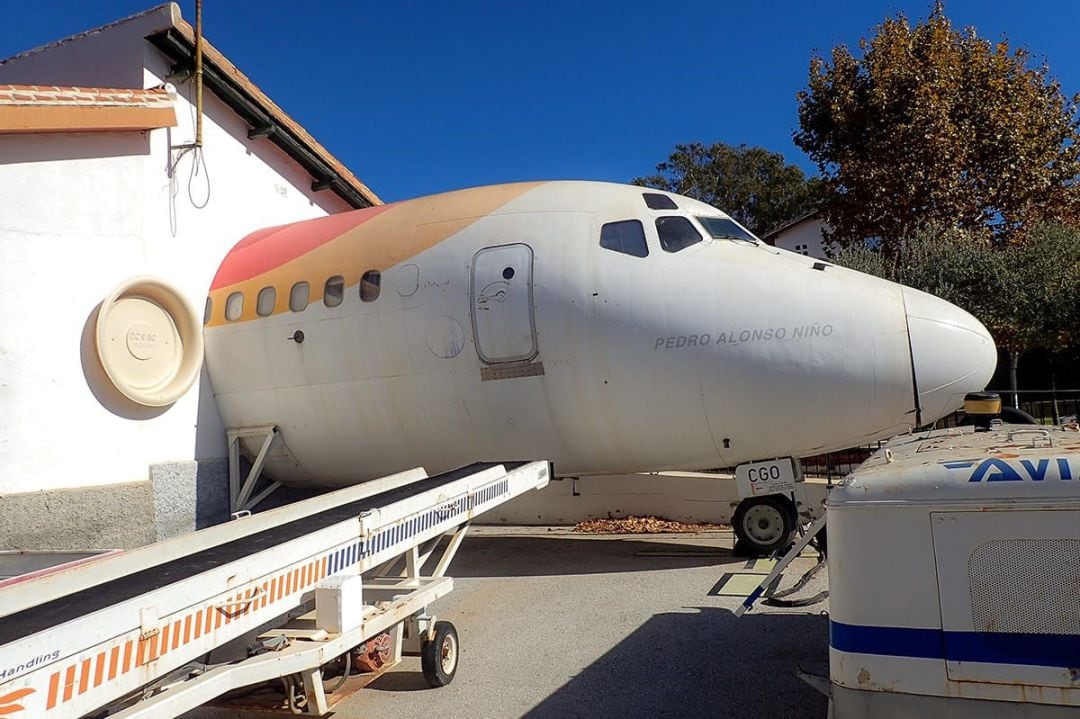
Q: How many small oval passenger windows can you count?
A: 6